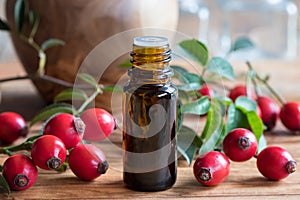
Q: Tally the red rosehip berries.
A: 13